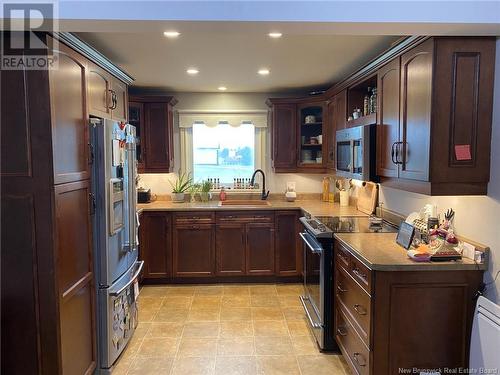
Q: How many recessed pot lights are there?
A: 5